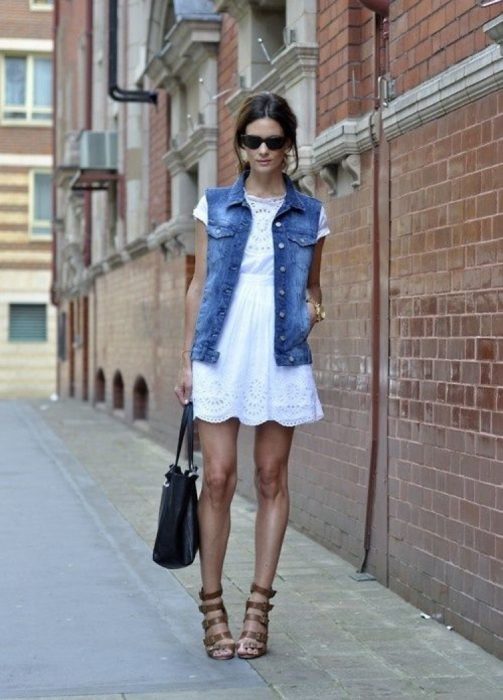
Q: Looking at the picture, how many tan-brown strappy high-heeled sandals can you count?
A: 2